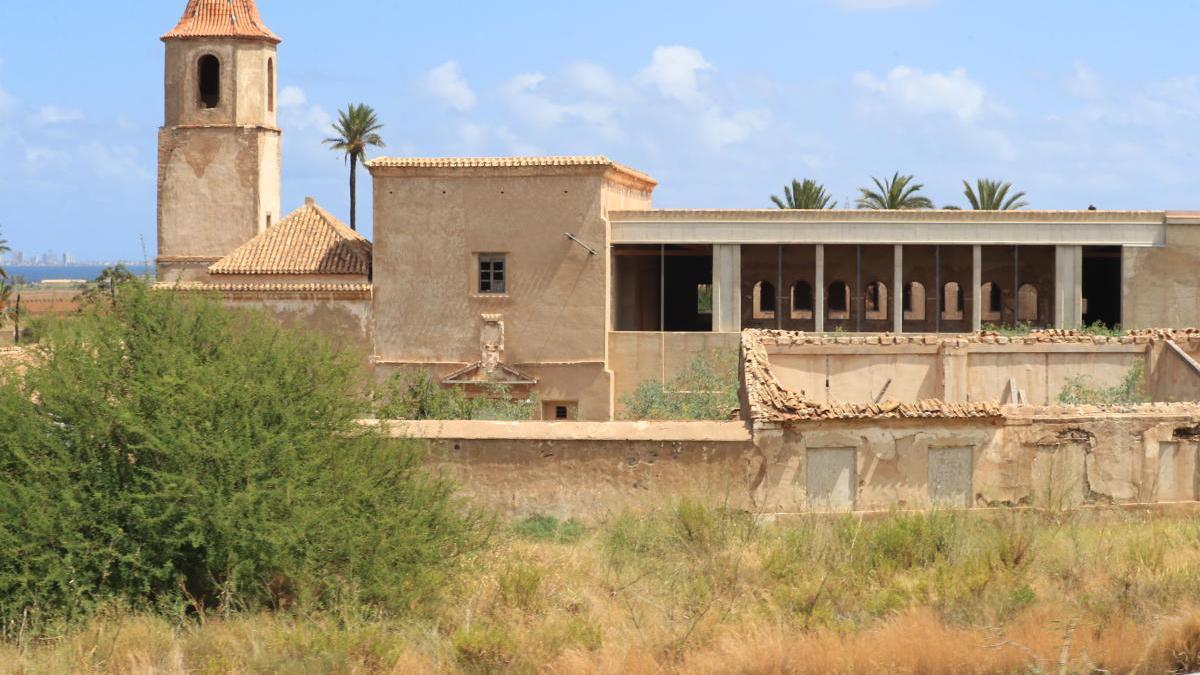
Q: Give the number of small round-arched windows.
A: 8